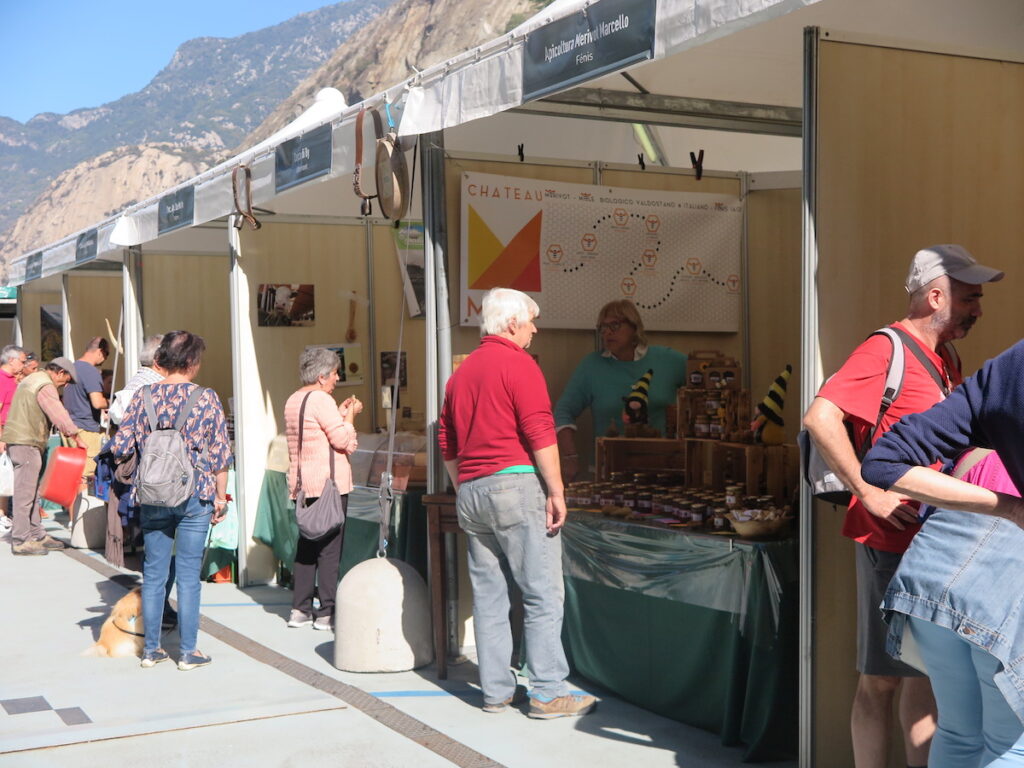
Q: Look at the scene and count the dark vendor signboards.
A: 5